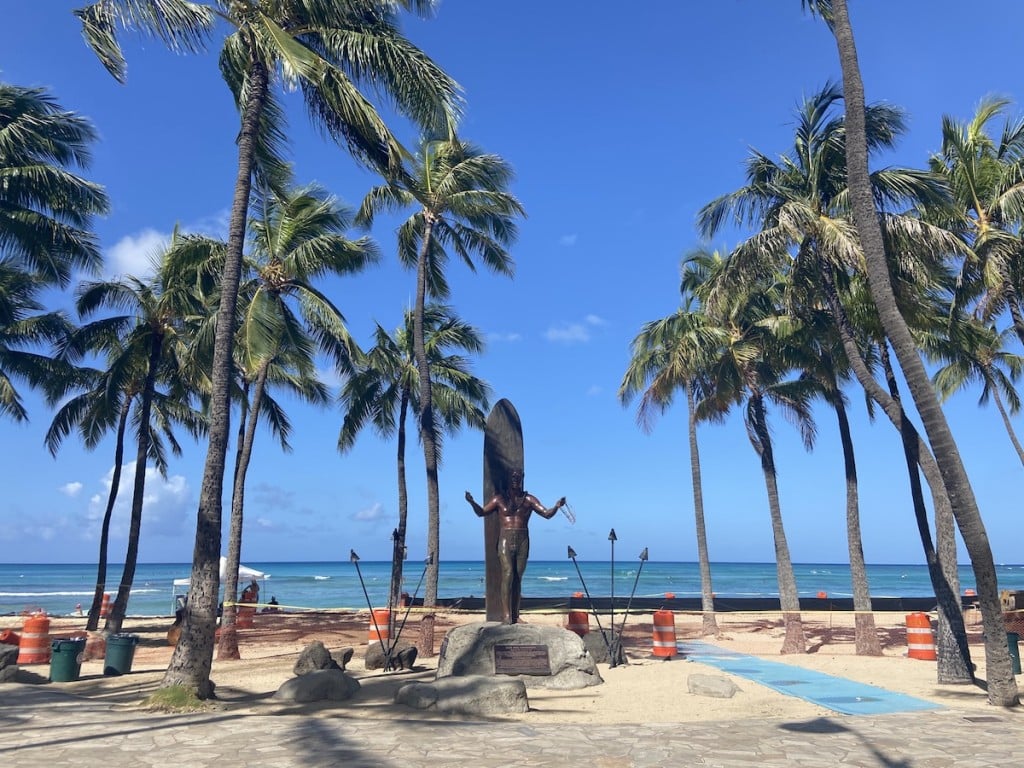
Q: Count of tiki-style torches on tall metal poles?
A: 6